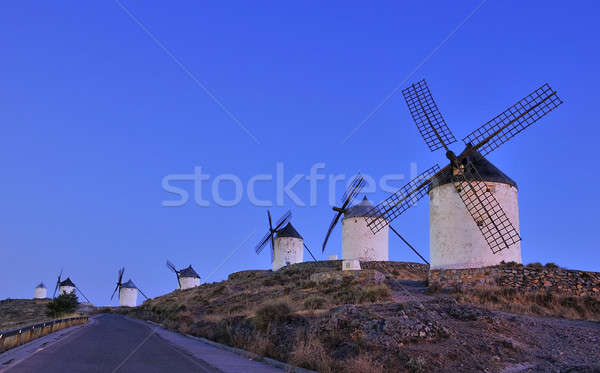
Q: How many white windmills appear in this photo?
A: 7